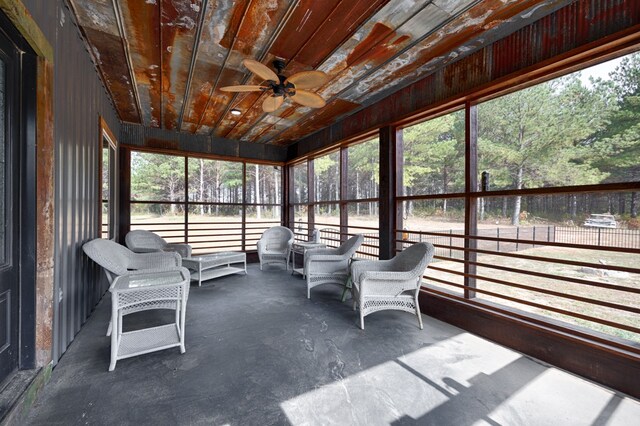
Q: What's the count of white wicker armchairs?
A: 5